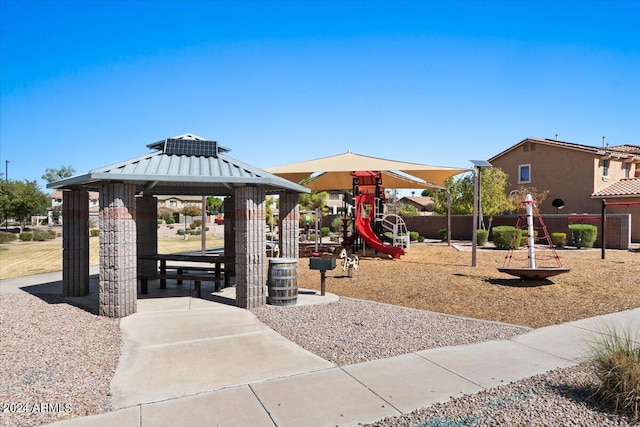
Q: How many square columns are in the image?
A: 6